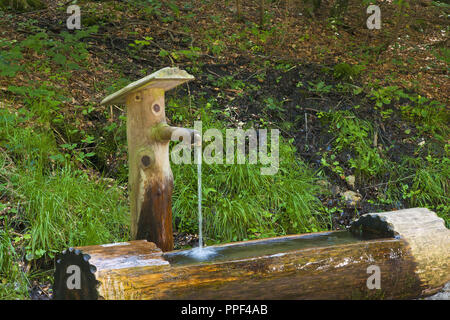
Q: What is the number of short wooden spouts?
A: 1